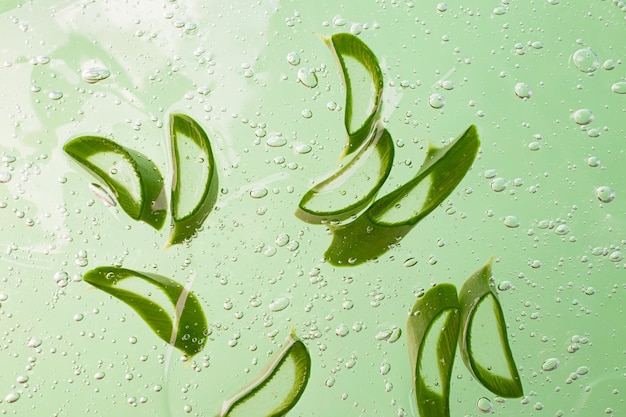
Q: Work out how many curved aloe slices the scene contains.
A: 9